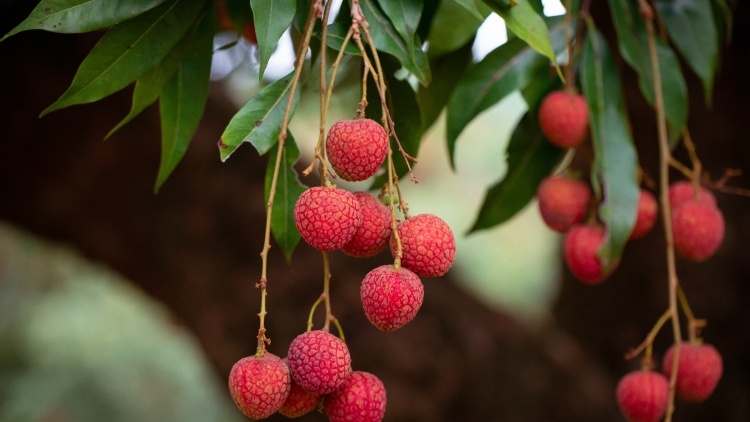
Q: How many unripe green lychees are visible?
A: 0